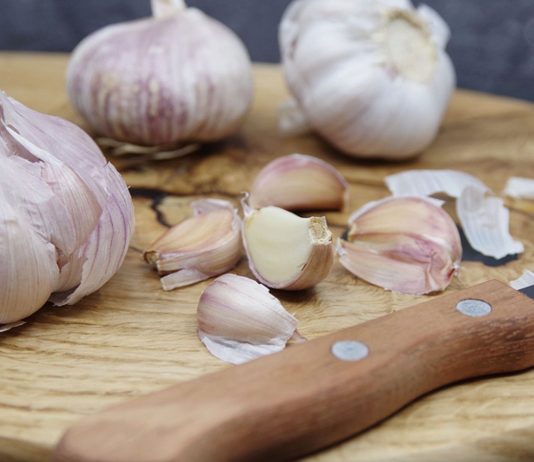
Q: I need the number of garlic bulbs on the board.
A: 3